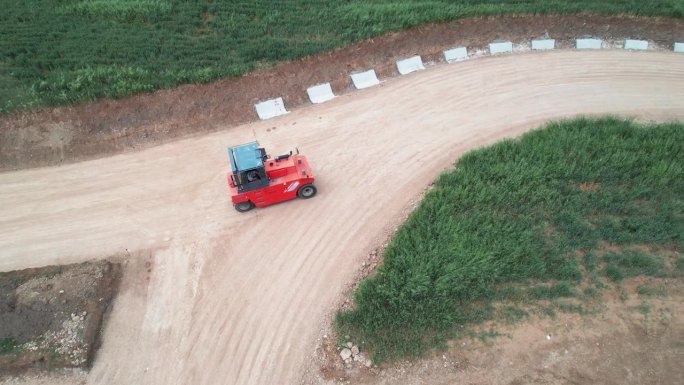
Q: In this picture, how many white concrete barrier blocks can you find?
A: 10